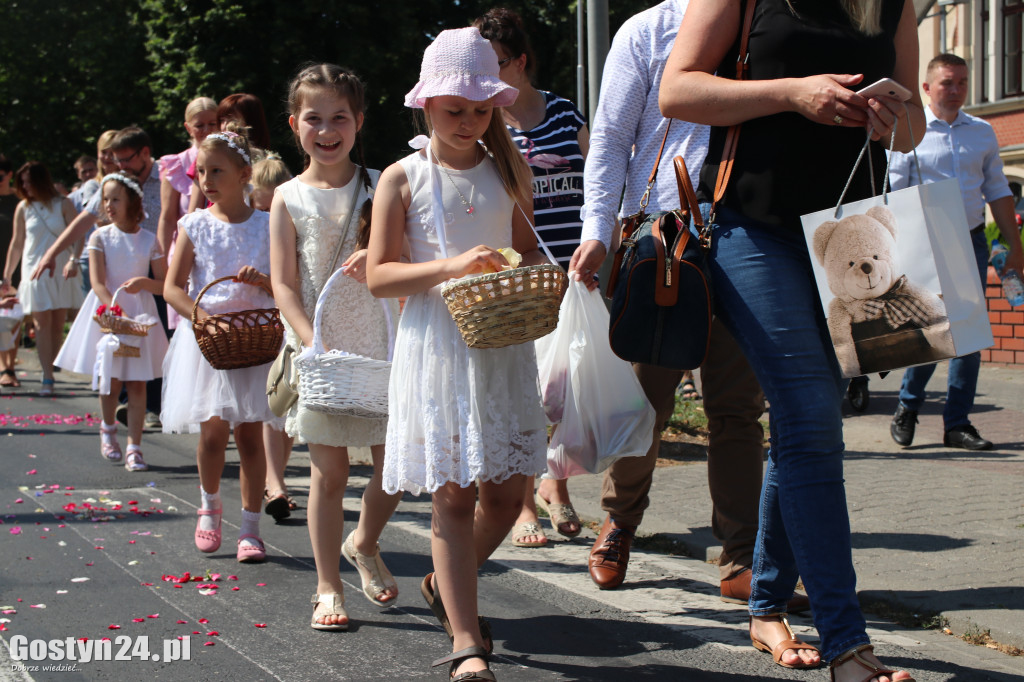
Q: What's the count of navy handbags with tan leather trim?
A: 1